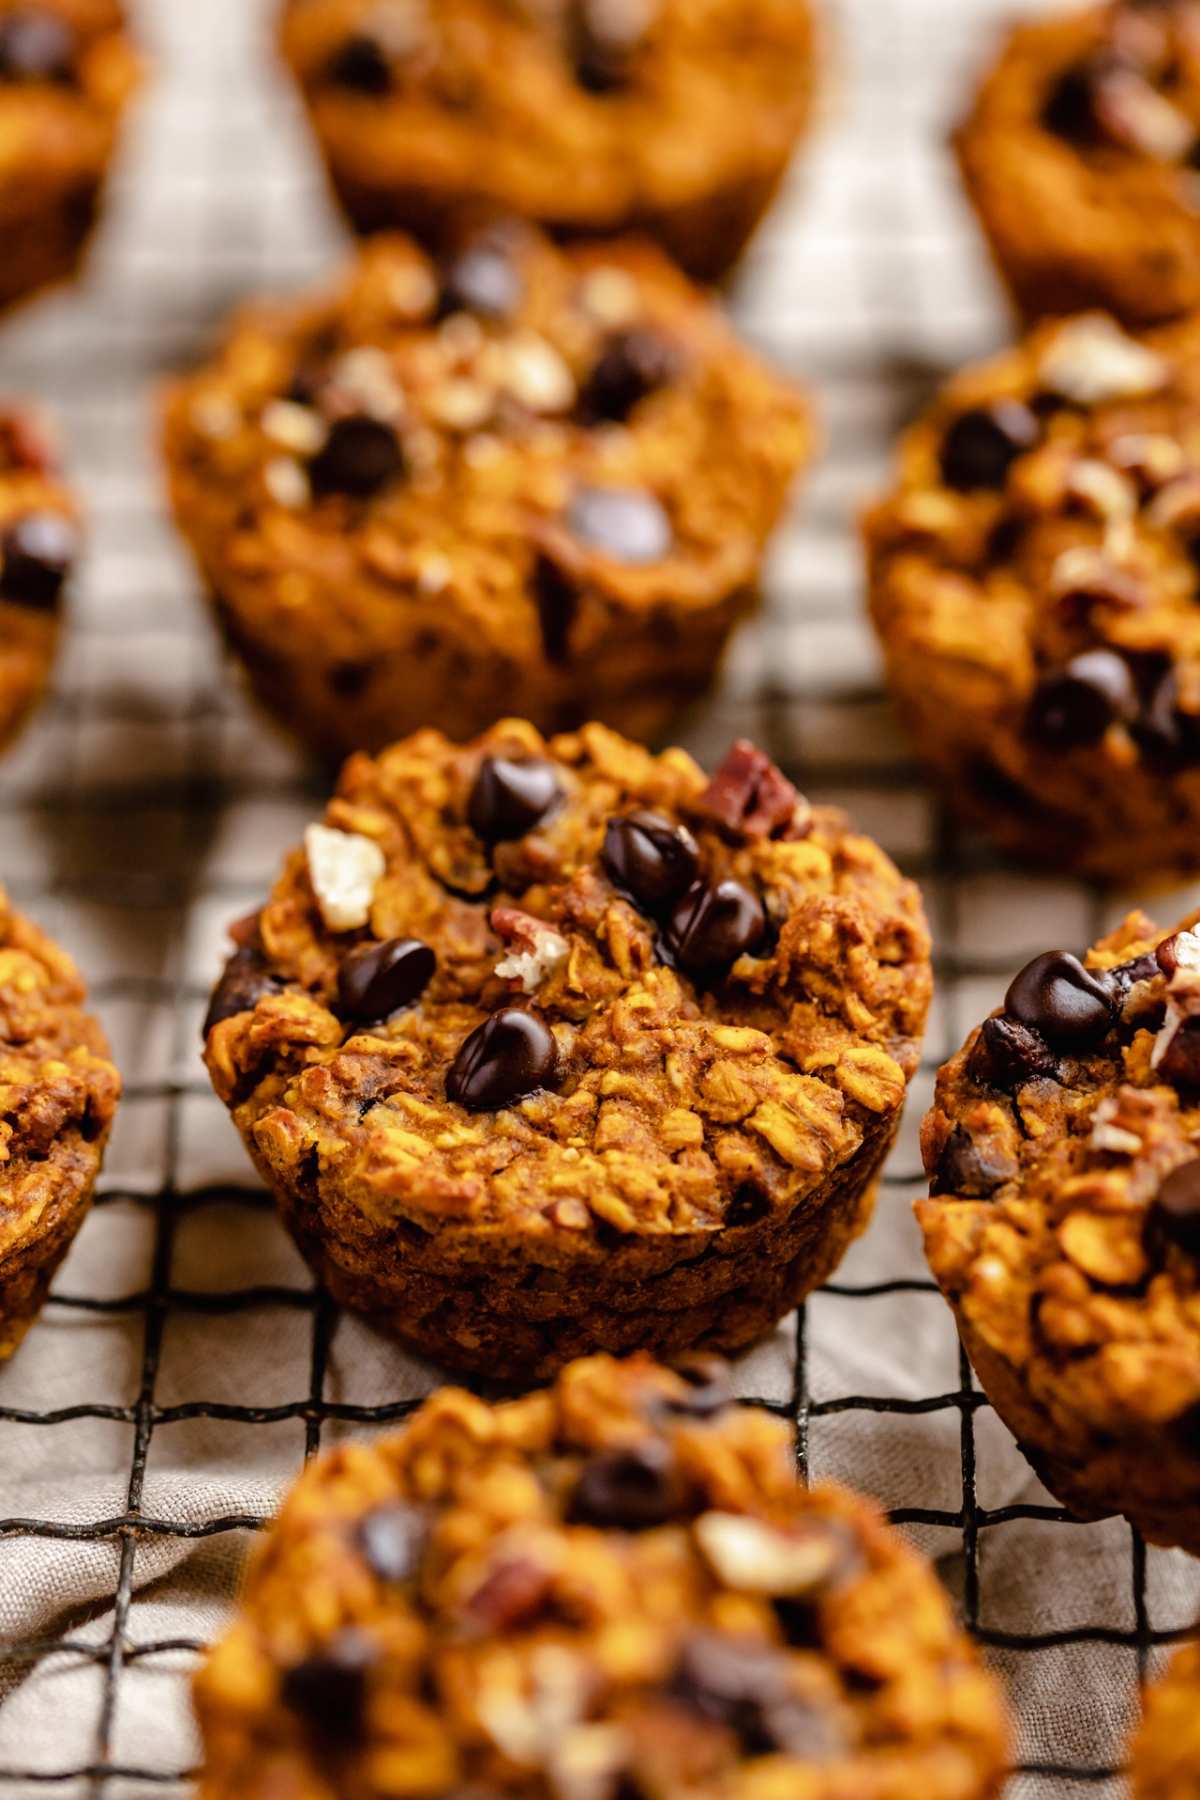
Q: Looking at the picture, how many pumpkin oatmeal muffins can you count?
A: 11